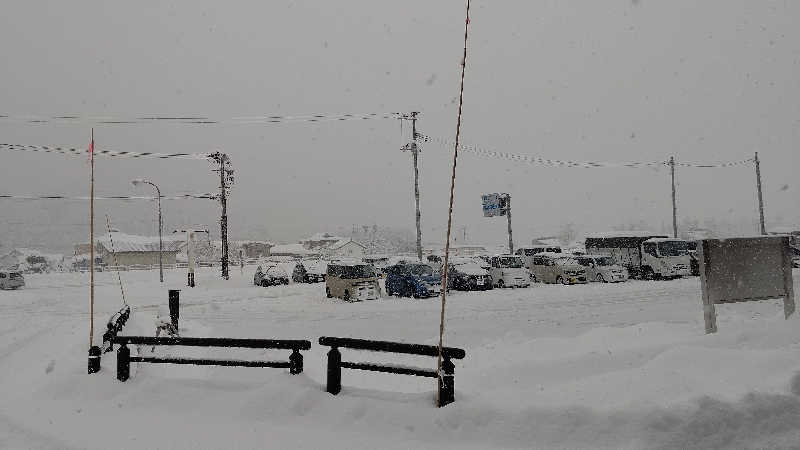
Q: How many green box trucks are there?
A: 0